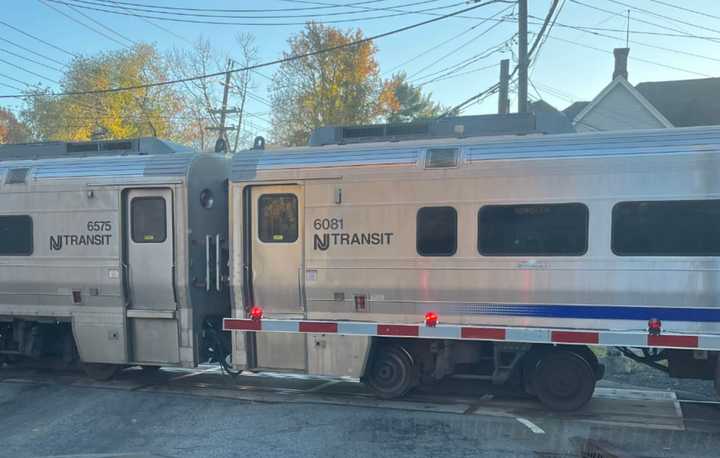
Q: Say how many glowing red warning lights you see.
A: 2